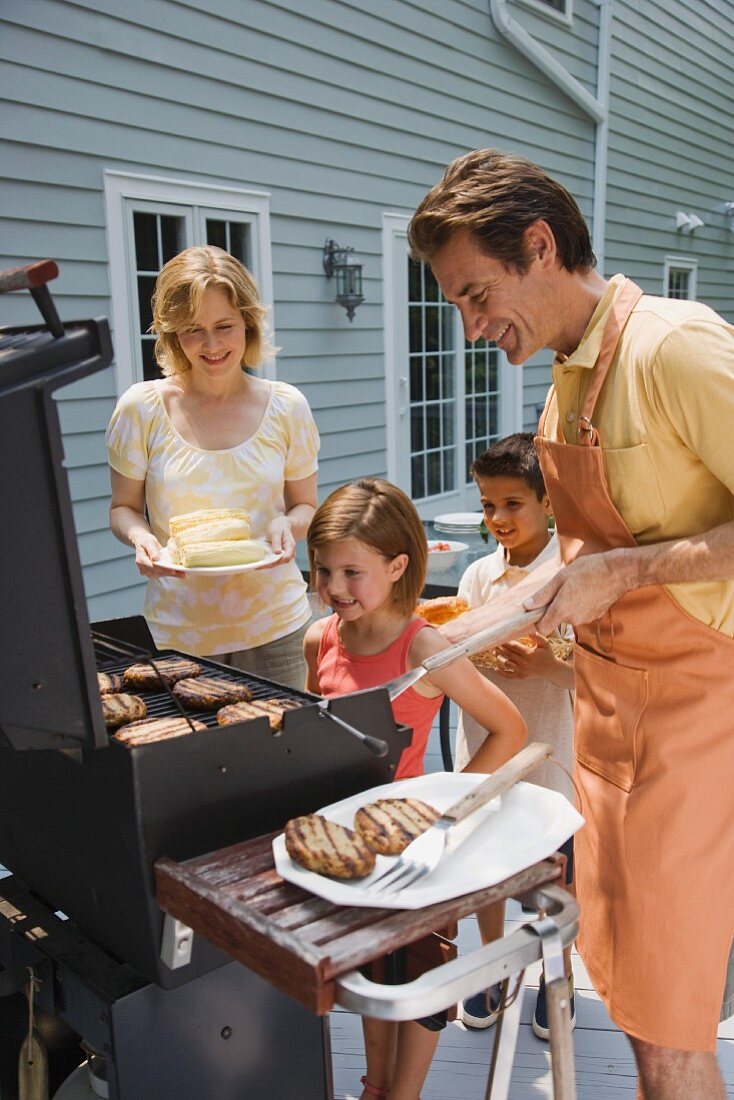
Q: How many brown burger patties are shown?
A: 8